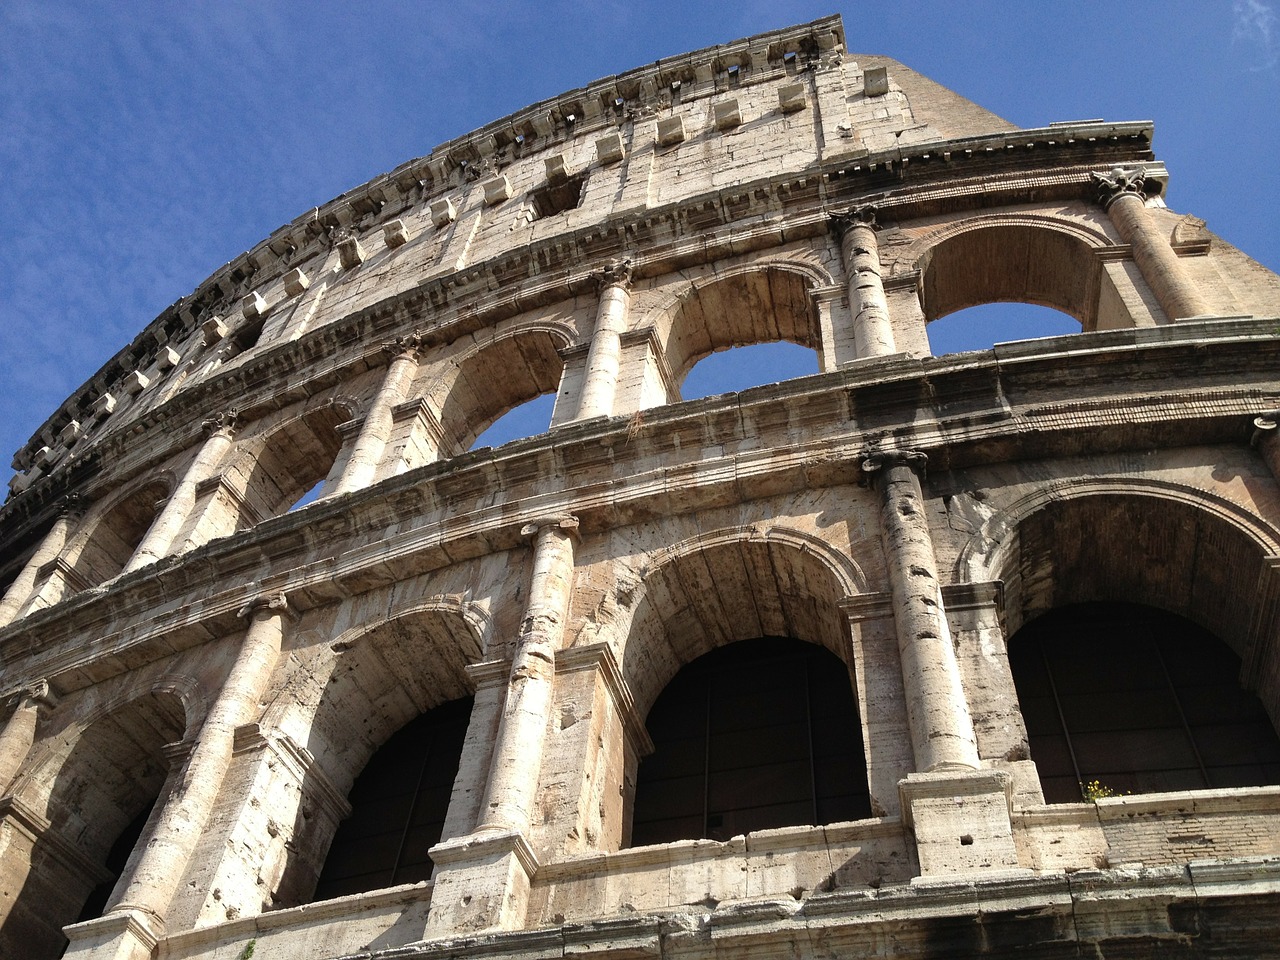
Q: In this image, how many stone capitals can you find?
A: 11